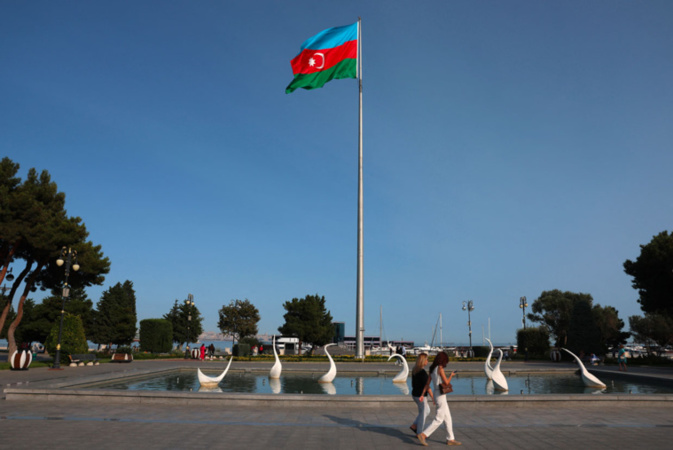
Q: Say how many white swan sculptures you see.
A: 7